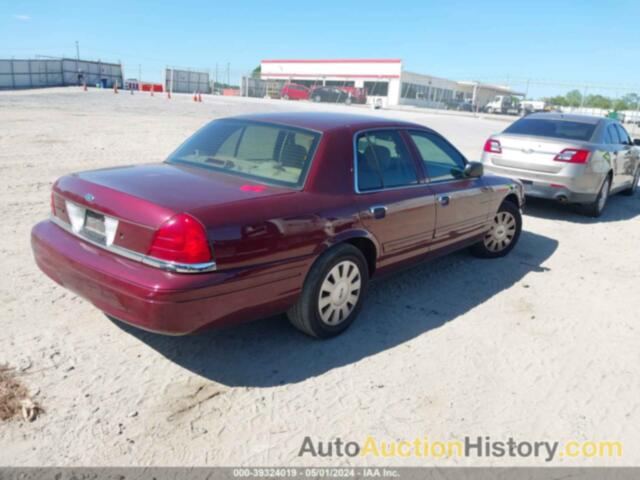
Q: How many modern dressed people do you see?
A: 0